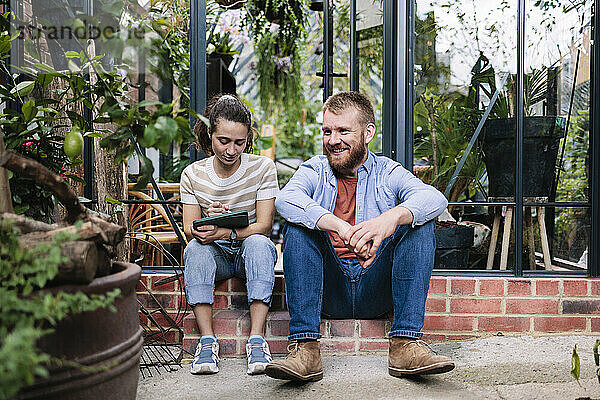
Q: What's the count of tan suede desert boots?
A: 2